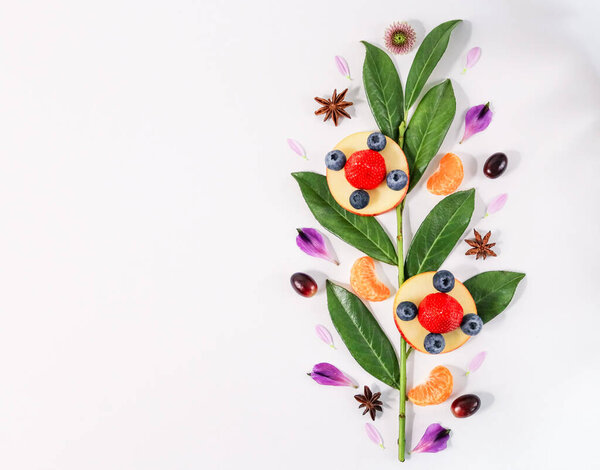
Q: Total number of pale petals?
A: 7